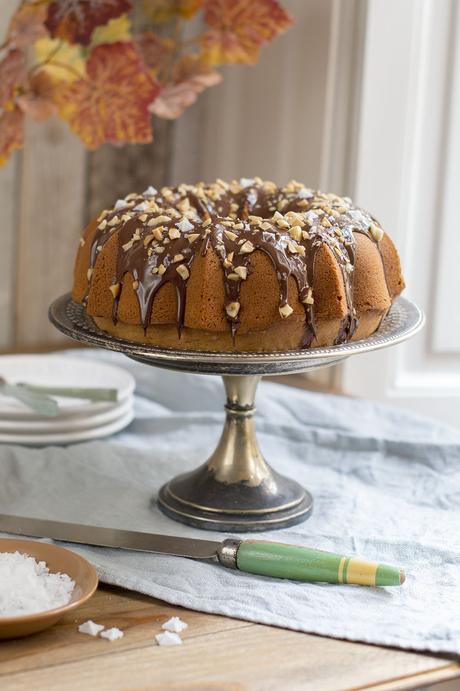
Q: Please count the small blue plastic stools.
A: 0